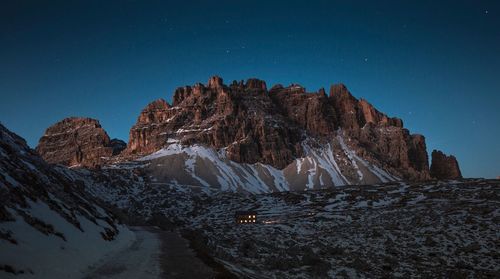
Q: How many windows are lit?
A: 6